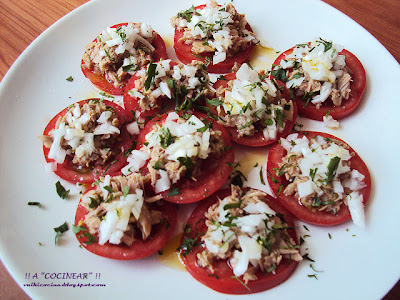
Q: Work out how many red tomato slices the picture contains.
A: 10